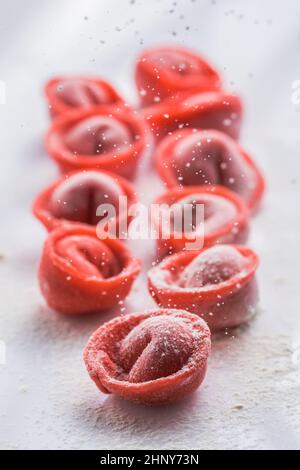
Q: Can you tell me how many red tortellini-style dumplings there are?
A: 10